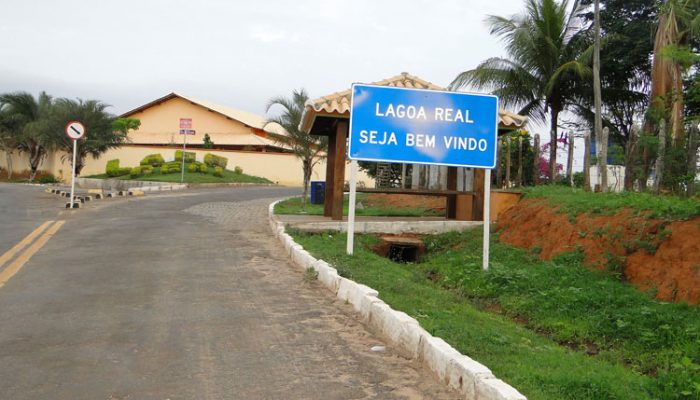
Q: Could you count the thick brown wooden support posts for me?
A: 4